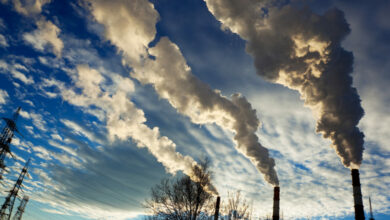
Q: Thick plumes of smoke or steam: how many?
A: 3